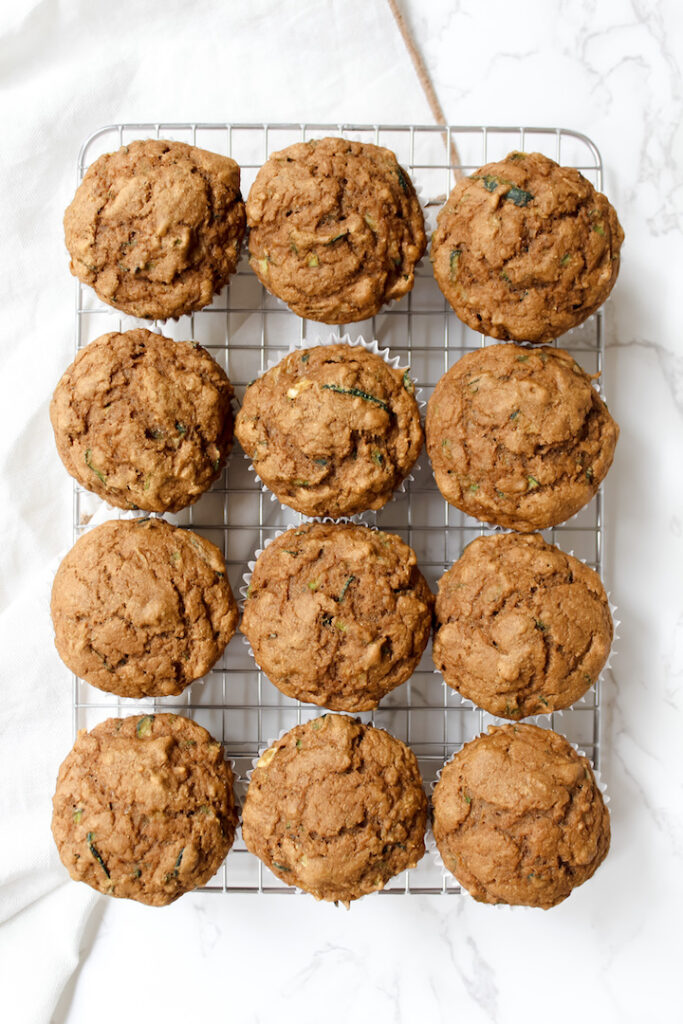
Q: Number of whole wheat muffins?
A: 12